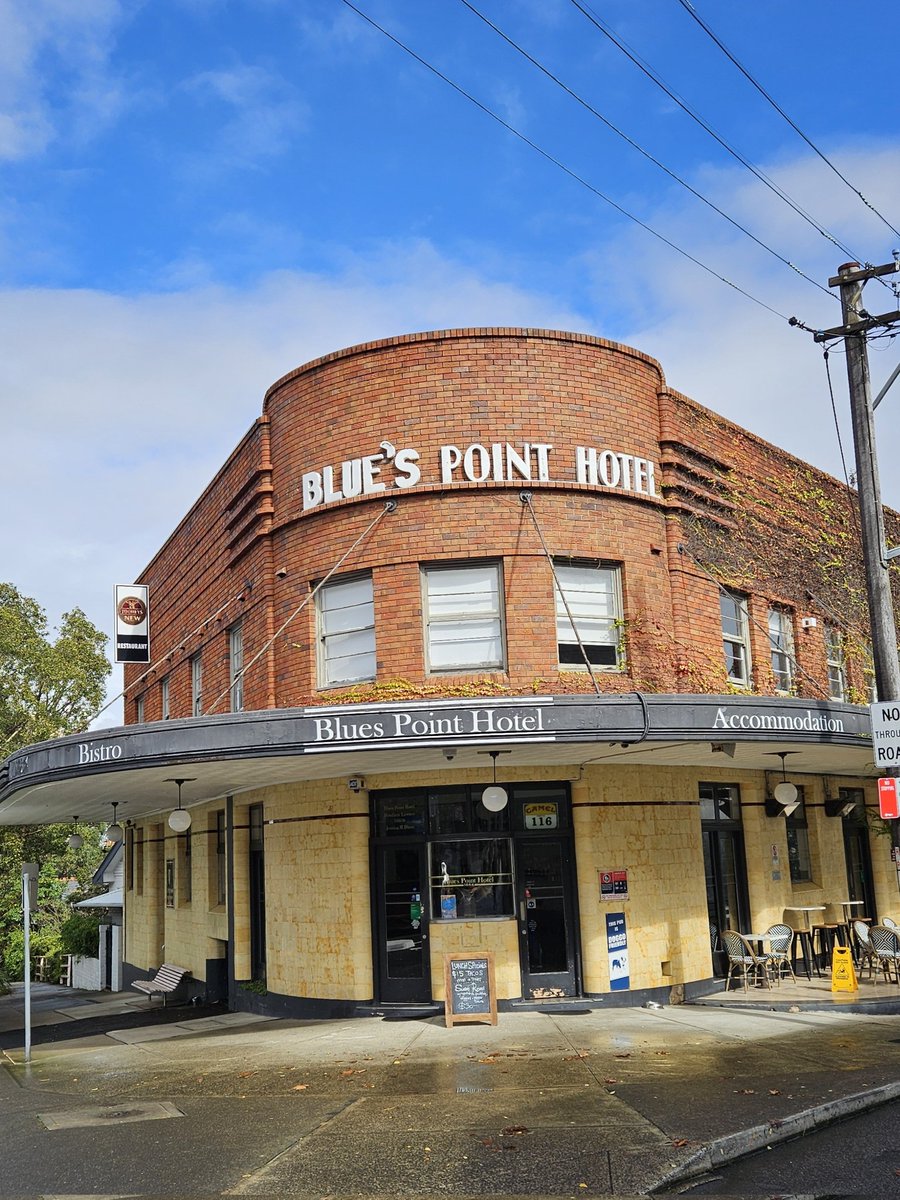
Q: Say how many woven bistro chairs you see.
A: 5